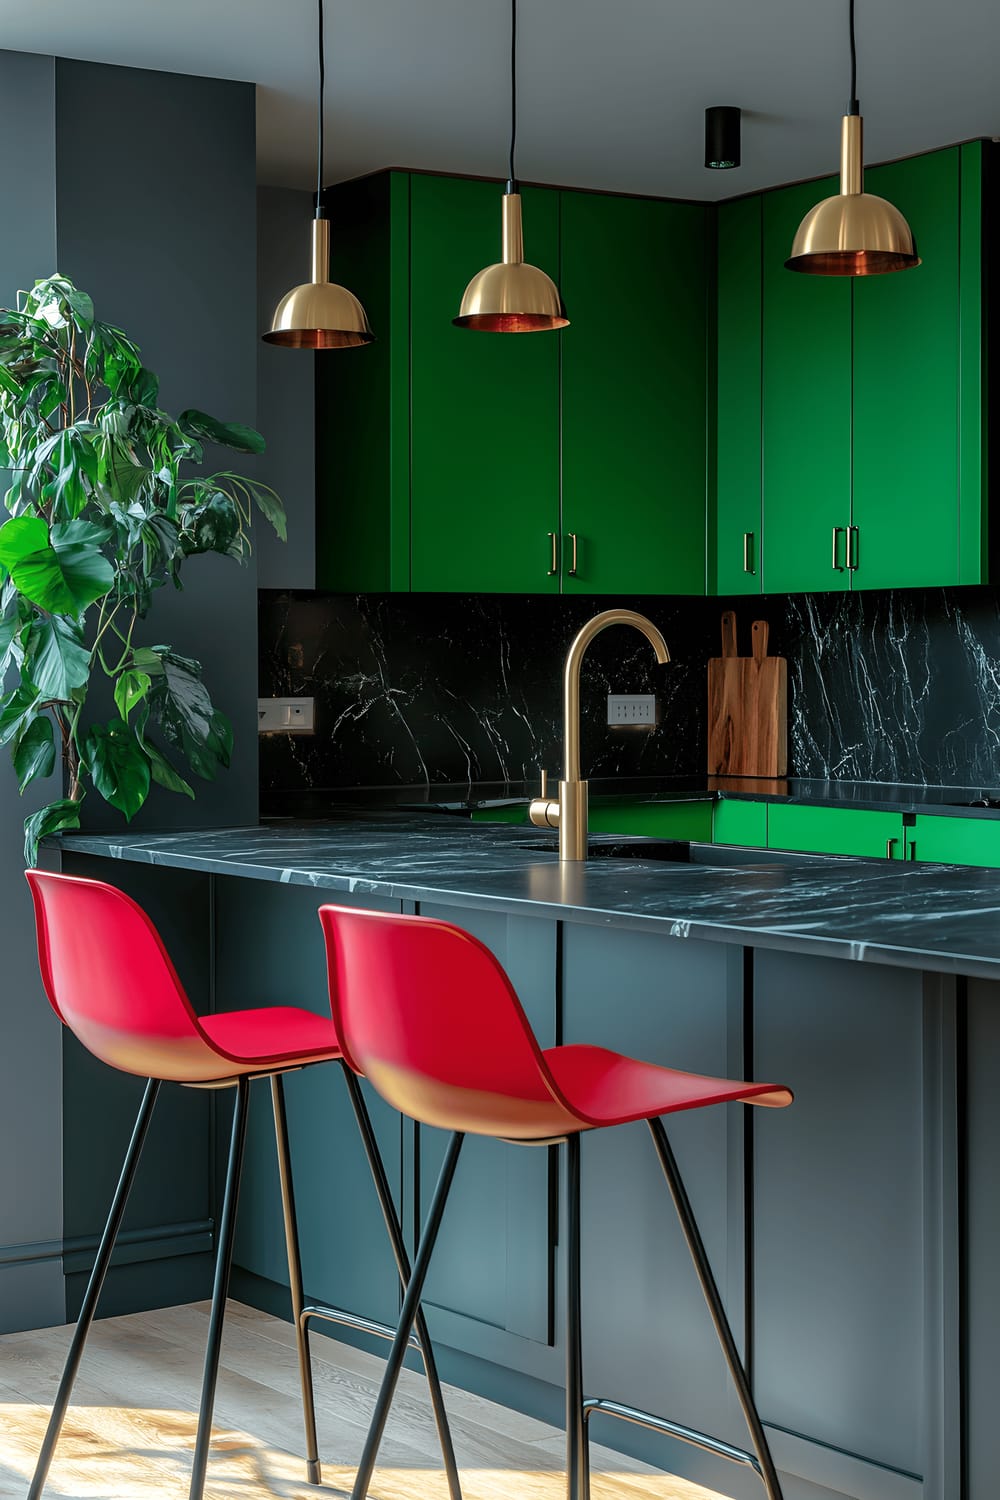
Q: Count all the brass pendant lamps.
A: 3